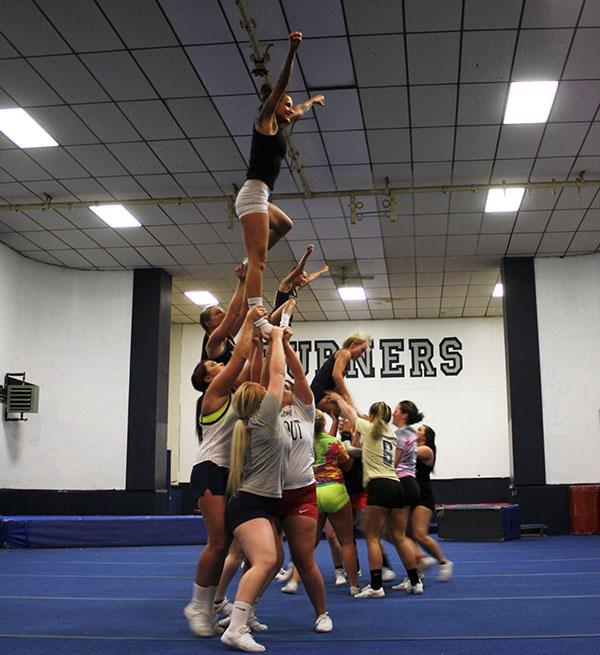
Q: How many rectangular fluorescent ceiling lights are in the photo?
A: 7